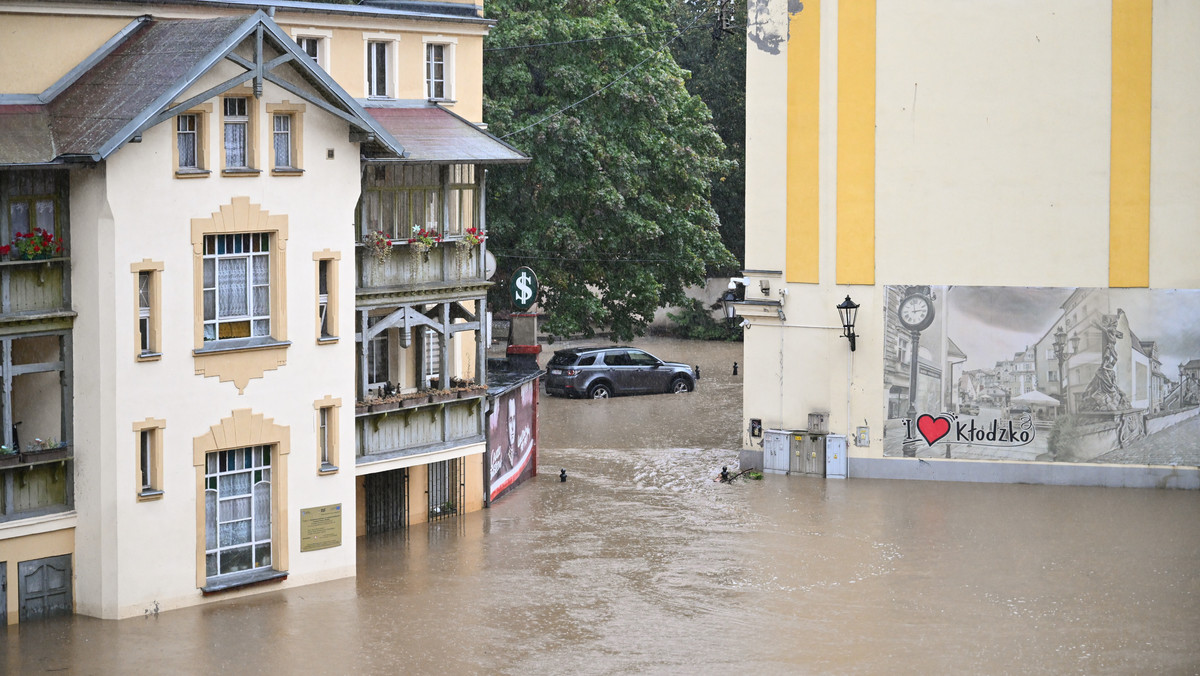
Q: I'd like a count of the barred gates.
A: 2